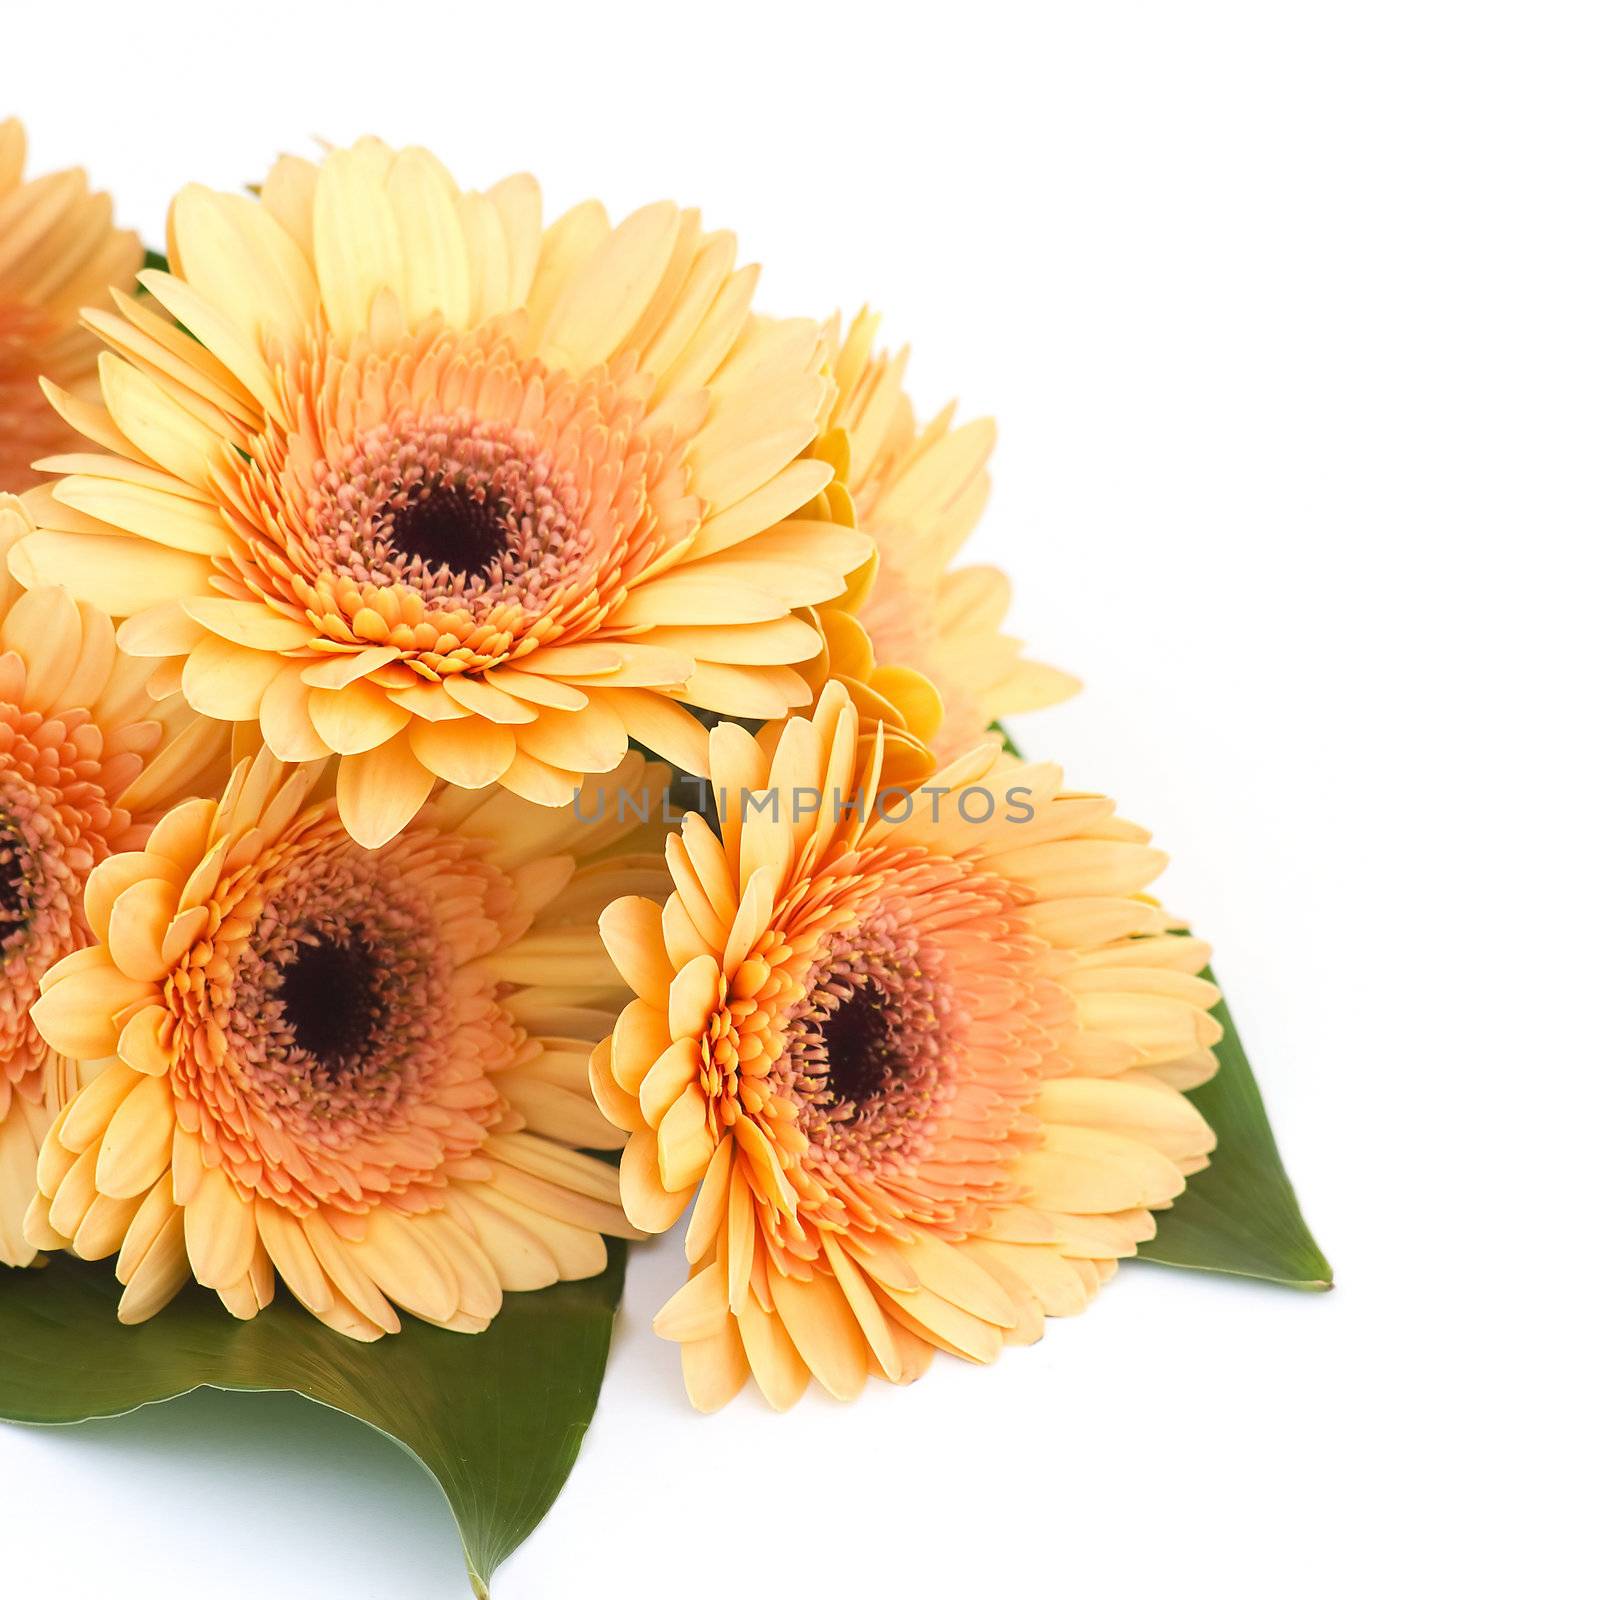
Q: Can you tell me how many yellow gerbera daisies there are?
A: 6